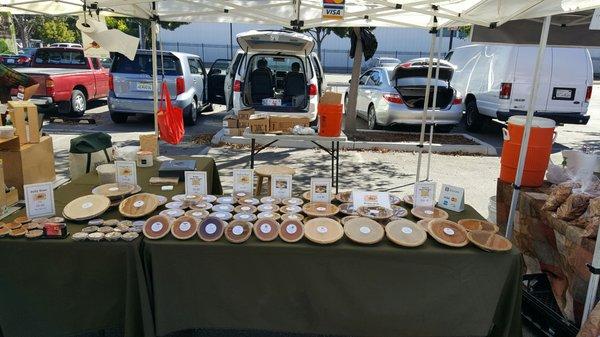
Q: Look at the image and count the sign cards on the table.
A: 9